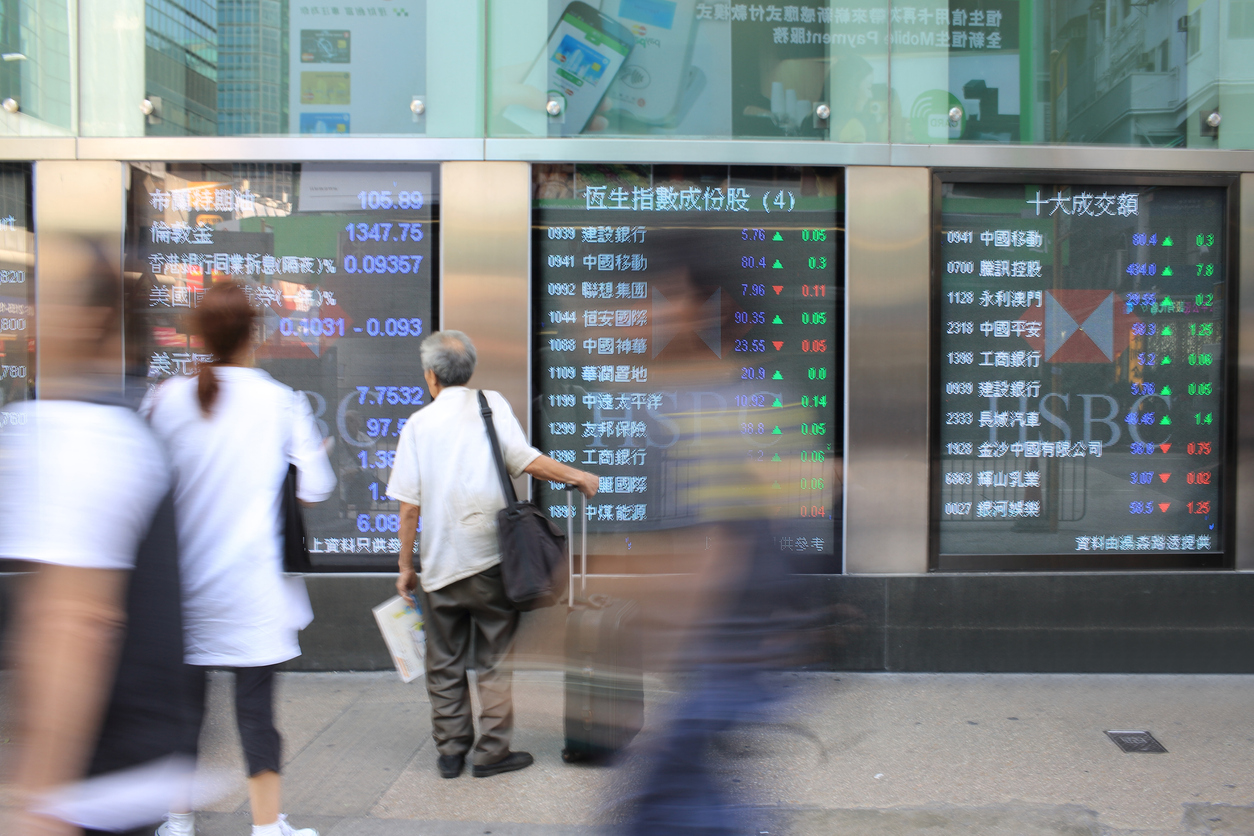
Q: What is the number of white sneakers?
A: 2